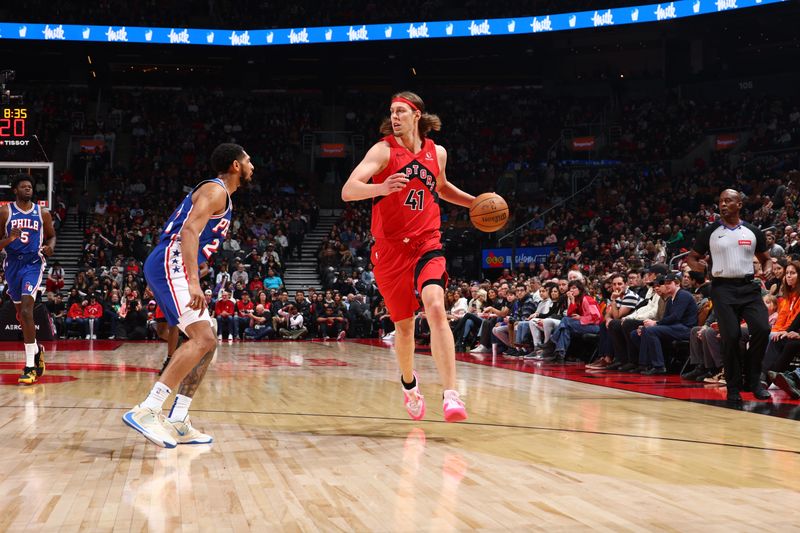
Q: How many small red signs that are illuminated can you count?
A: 4